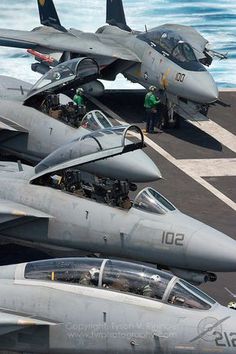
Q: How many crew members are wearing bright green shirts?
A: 2